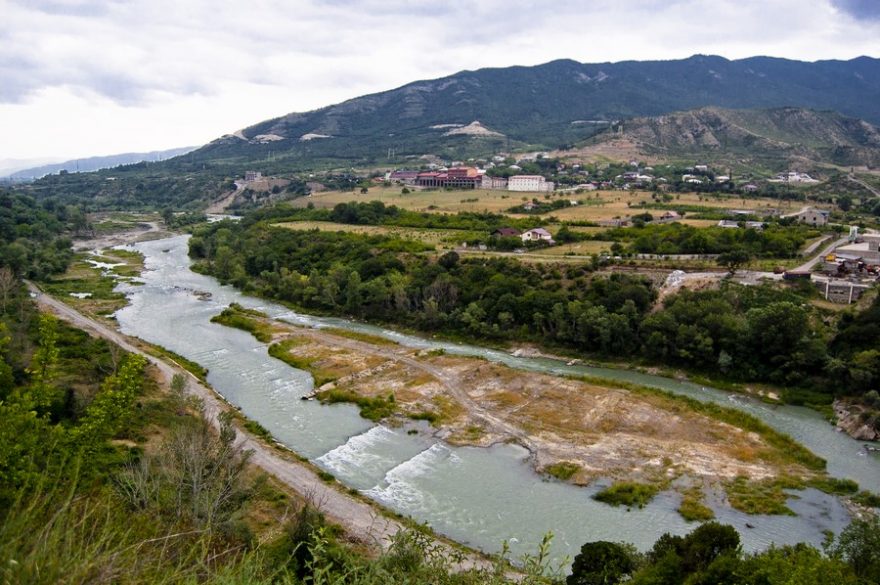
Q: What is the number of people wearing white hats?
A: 0